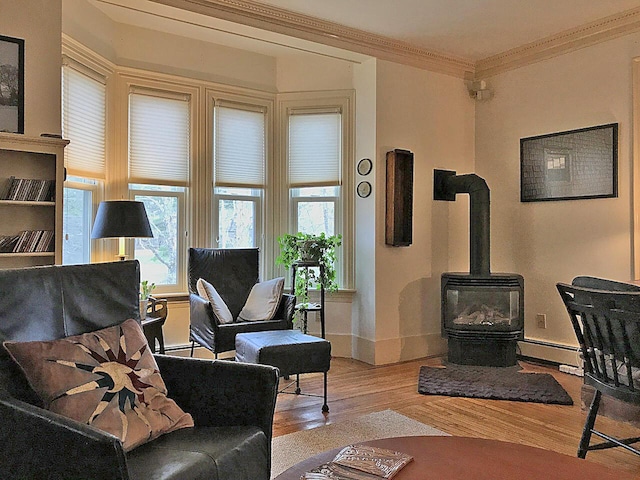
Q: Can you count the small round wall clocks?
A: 2